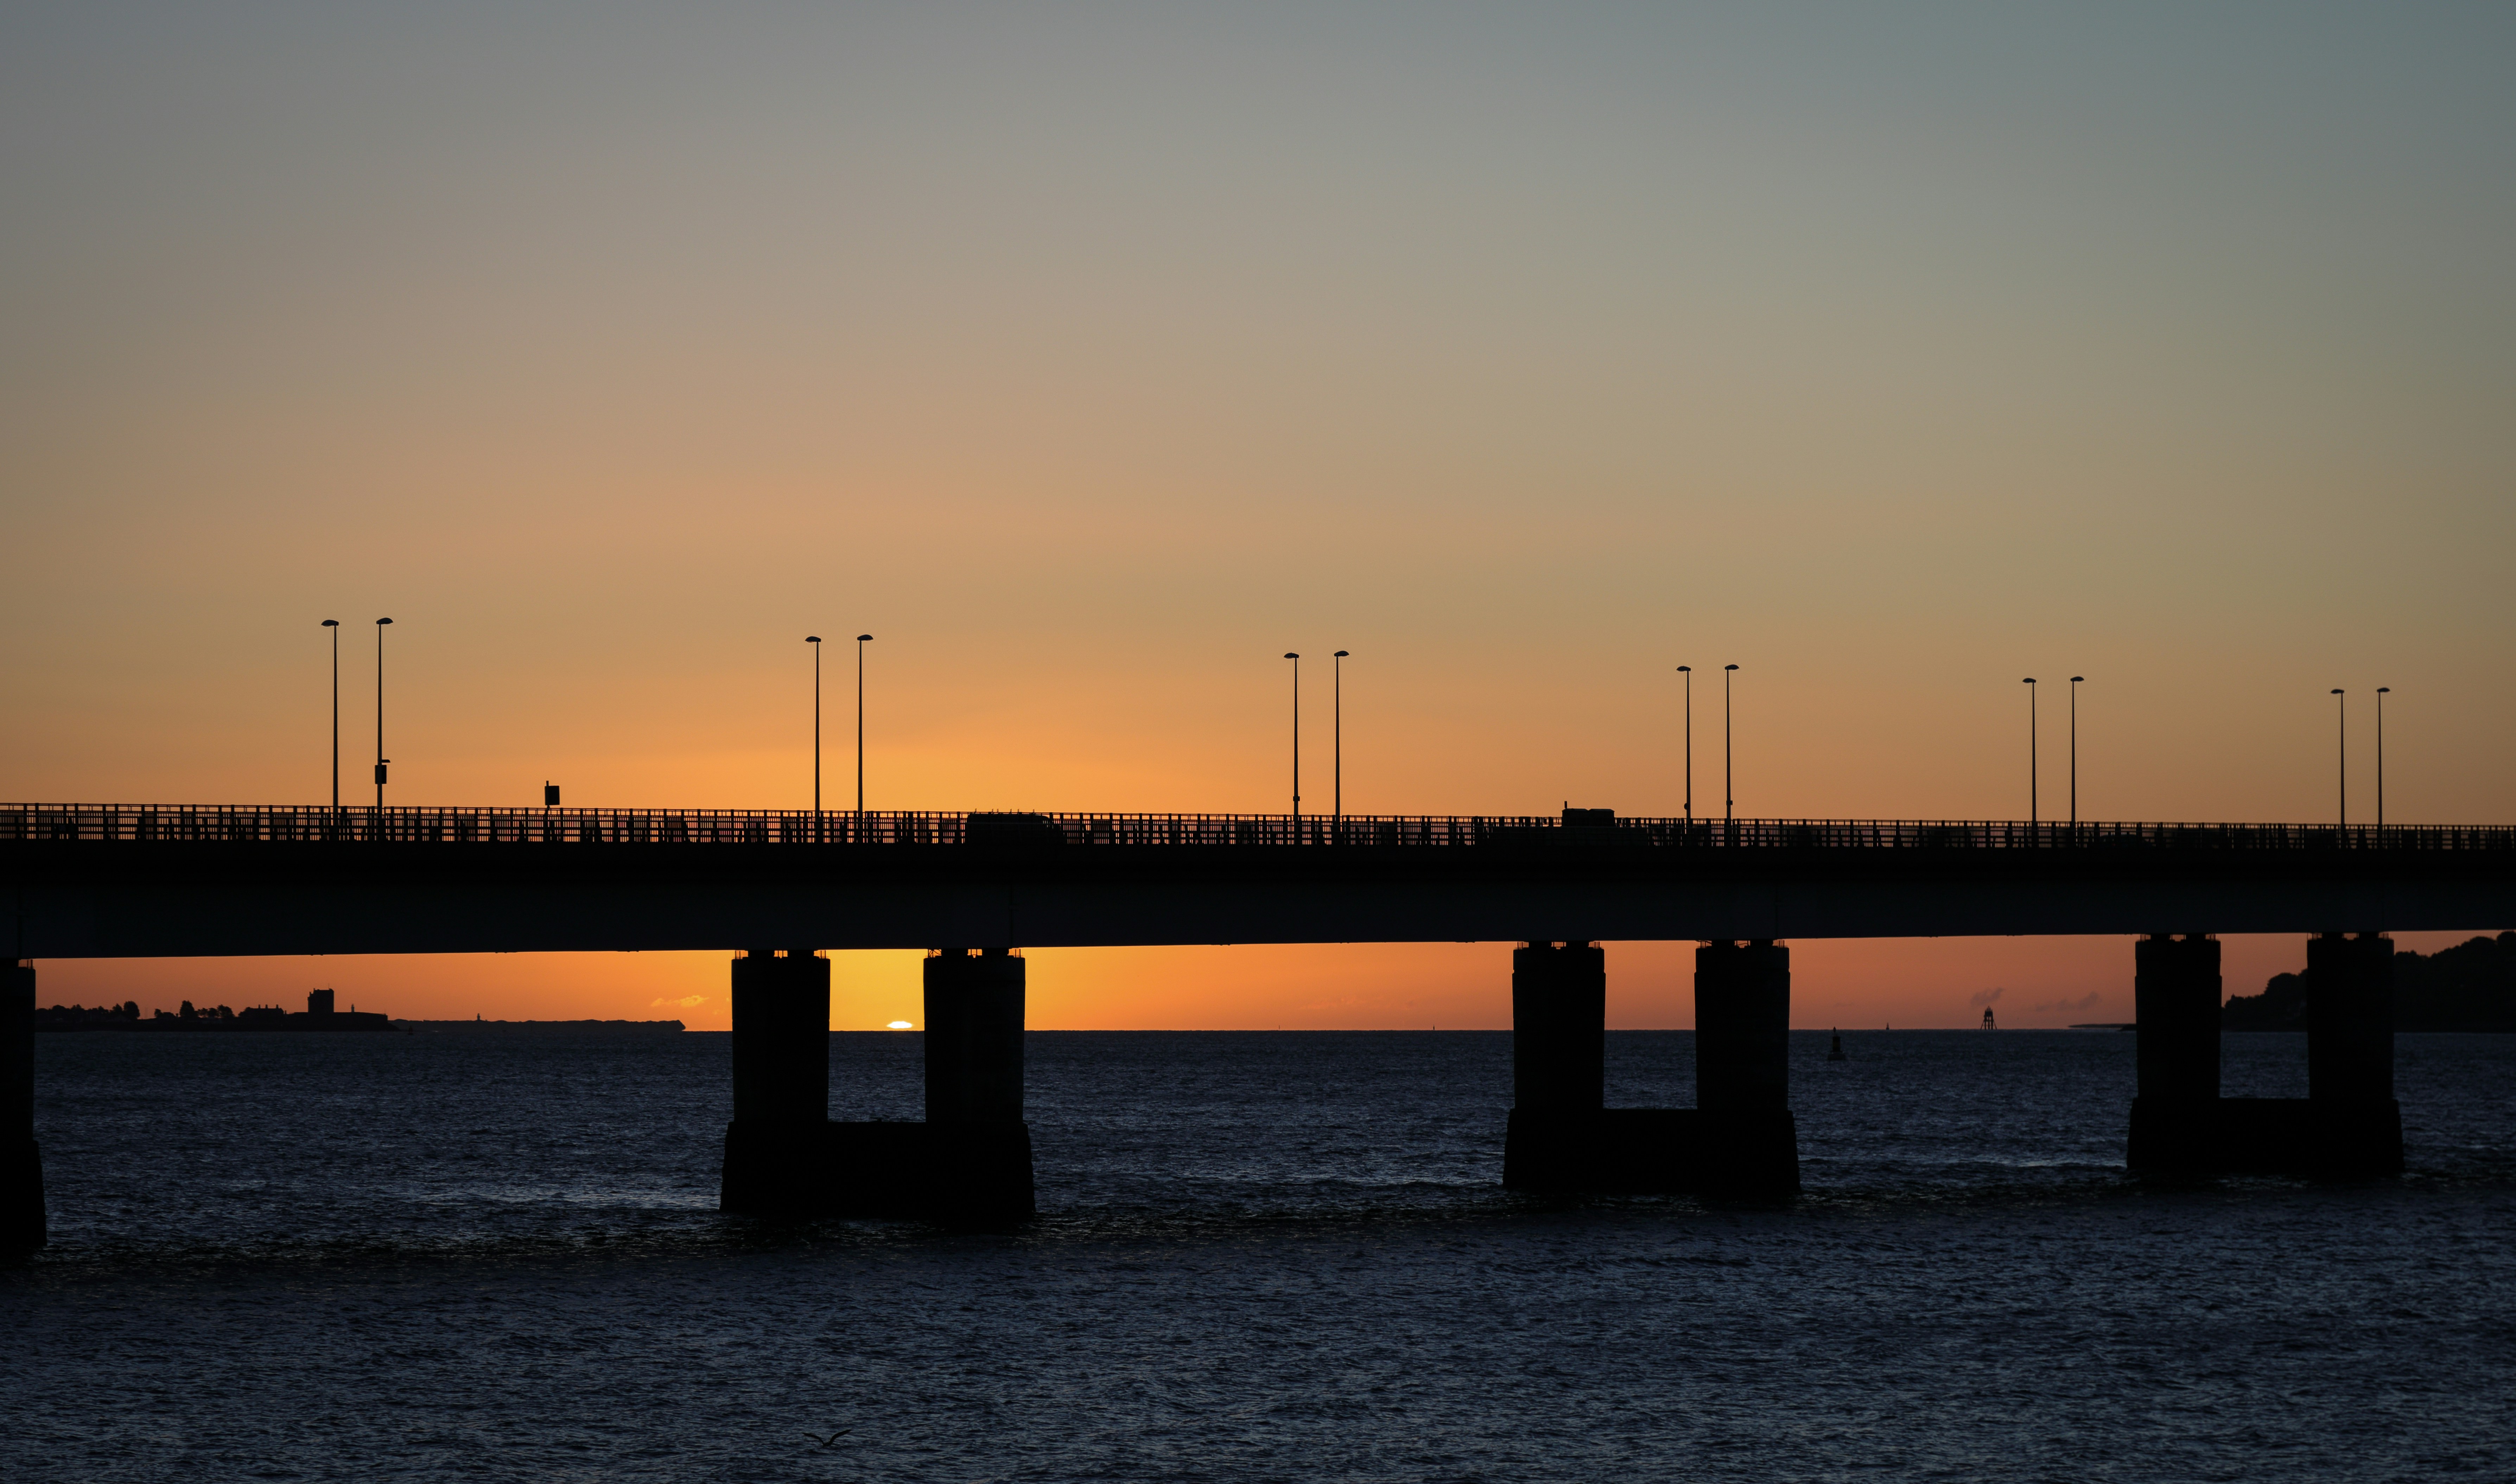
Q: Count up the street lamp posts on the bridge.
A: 12